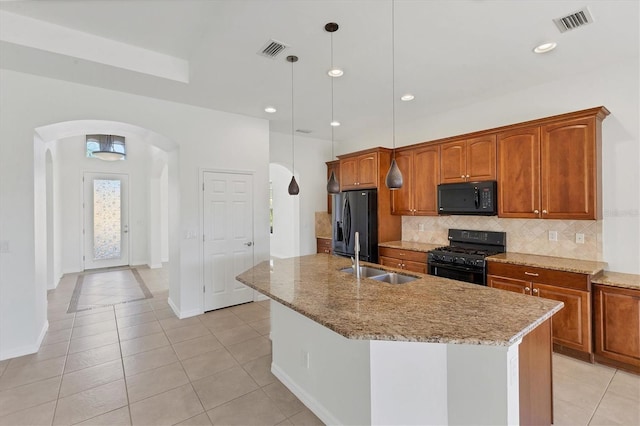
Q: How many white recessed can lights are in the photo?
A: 5